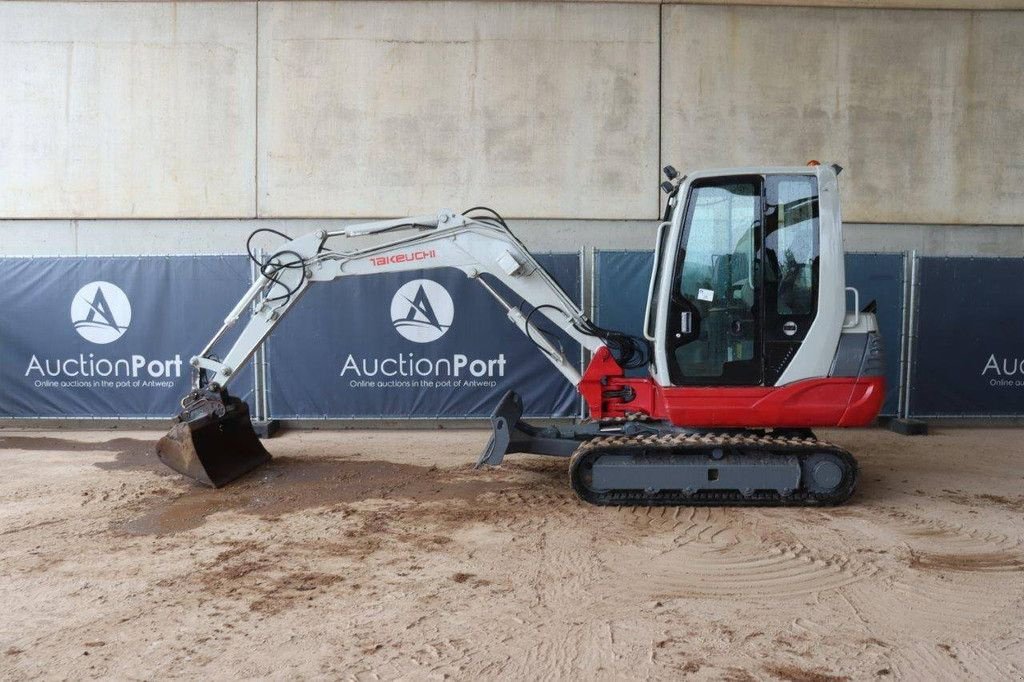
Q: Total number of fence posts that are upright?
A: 6